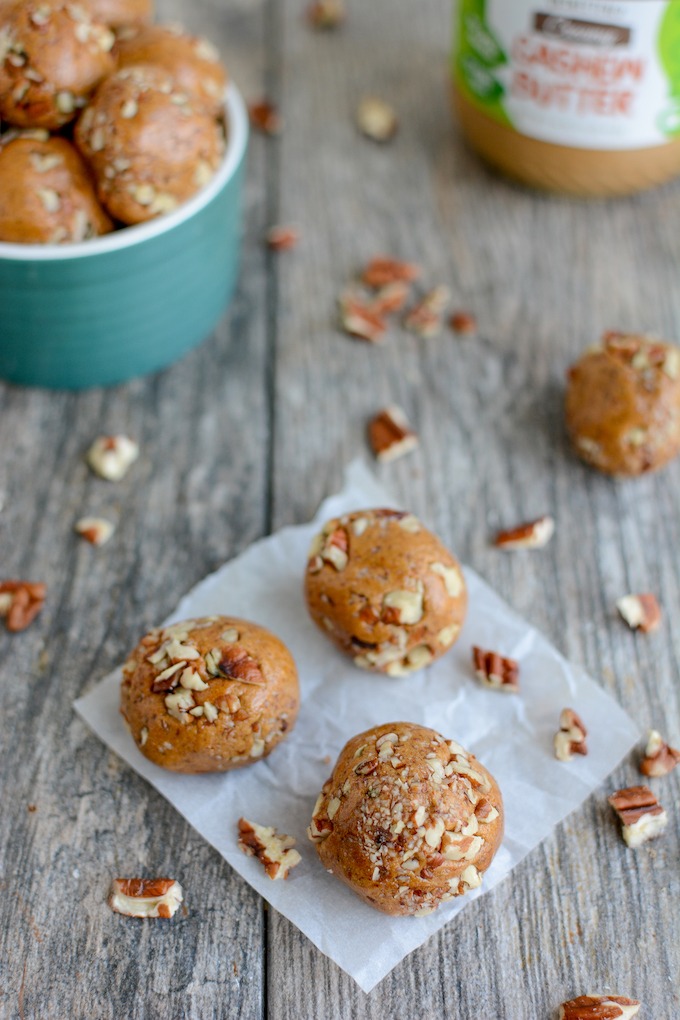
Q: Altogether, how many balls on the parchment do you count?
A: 3